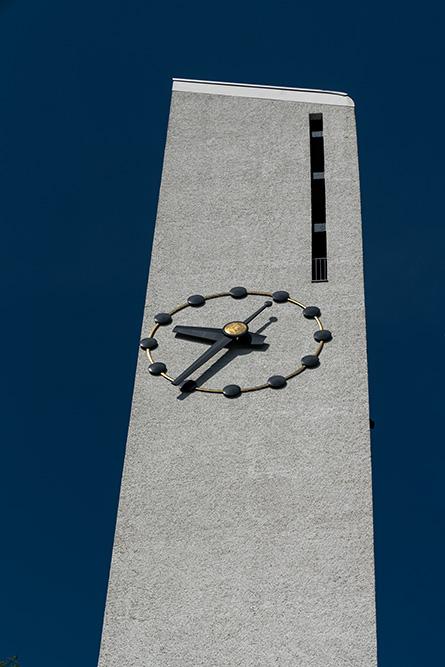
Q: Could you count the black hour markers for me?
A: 12